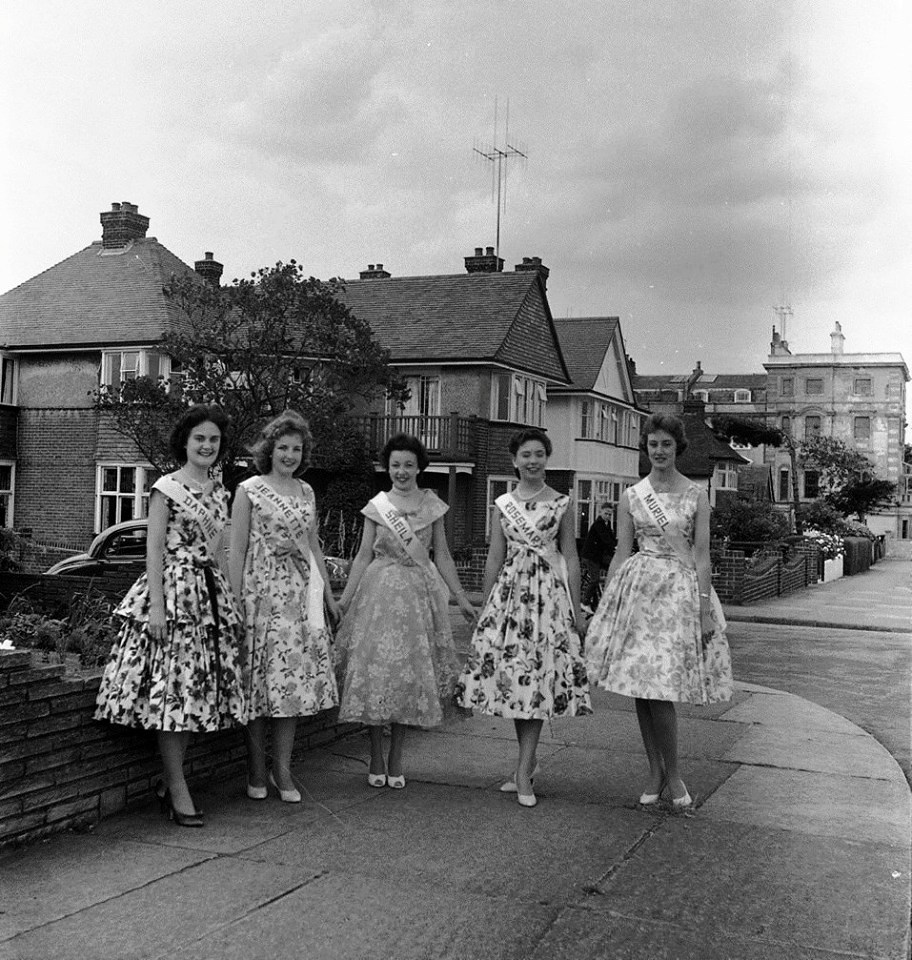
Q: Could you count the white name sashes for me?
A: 5